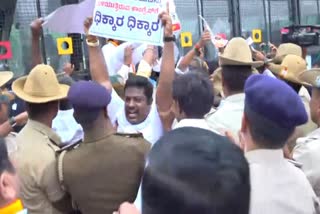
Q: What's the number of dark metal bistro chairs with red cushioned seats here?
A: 0